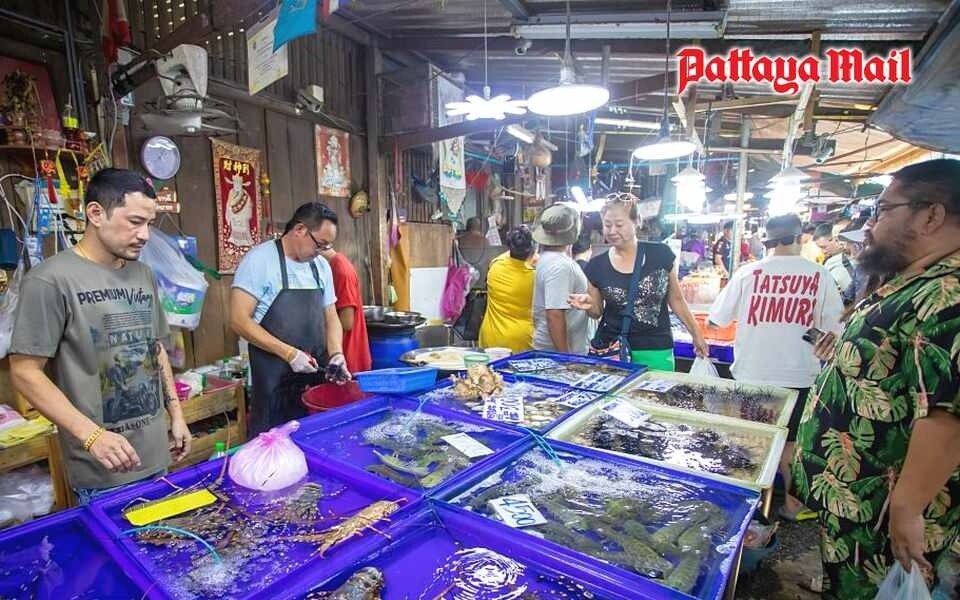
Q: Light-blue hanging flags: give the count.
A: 1